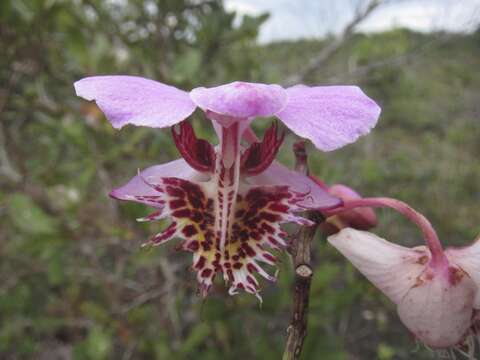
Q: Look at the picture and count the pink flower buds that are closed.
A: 1